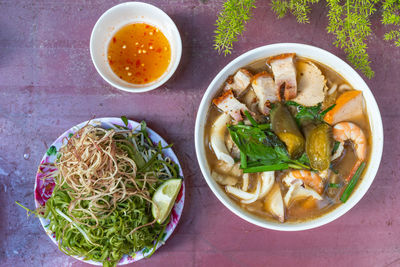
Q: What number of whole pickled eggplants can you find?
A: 2